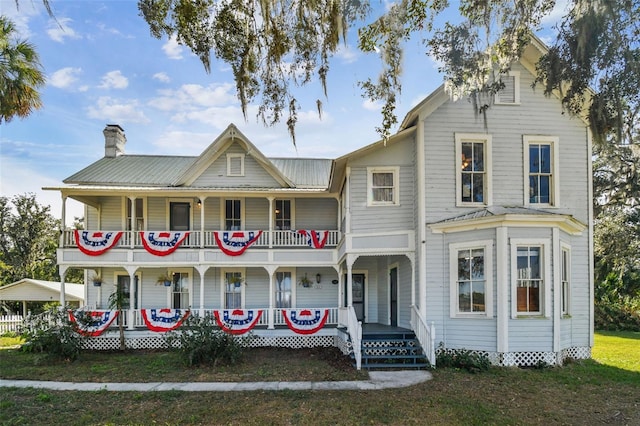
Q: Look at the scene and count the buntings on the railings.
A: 8